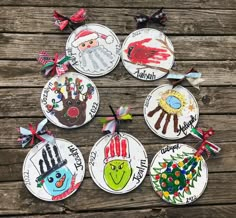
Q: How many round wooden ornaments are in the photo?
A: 7